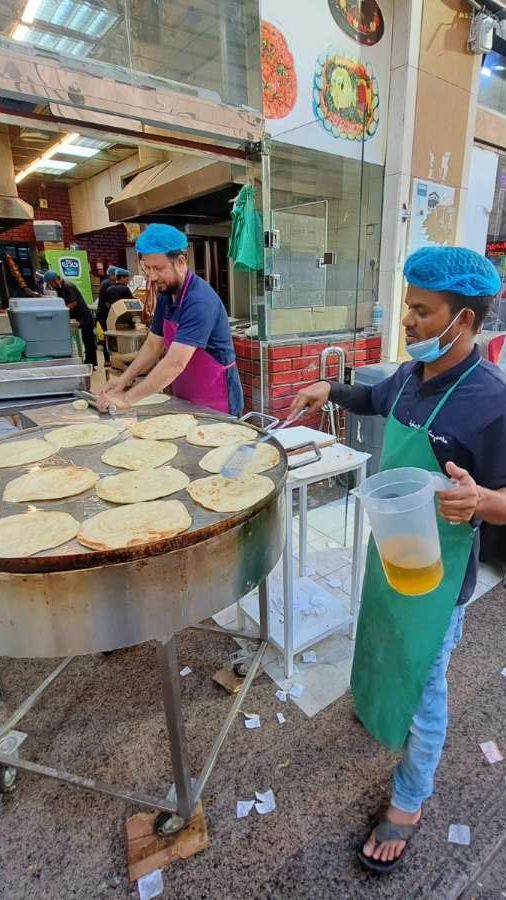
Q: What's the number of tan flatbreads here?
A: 11